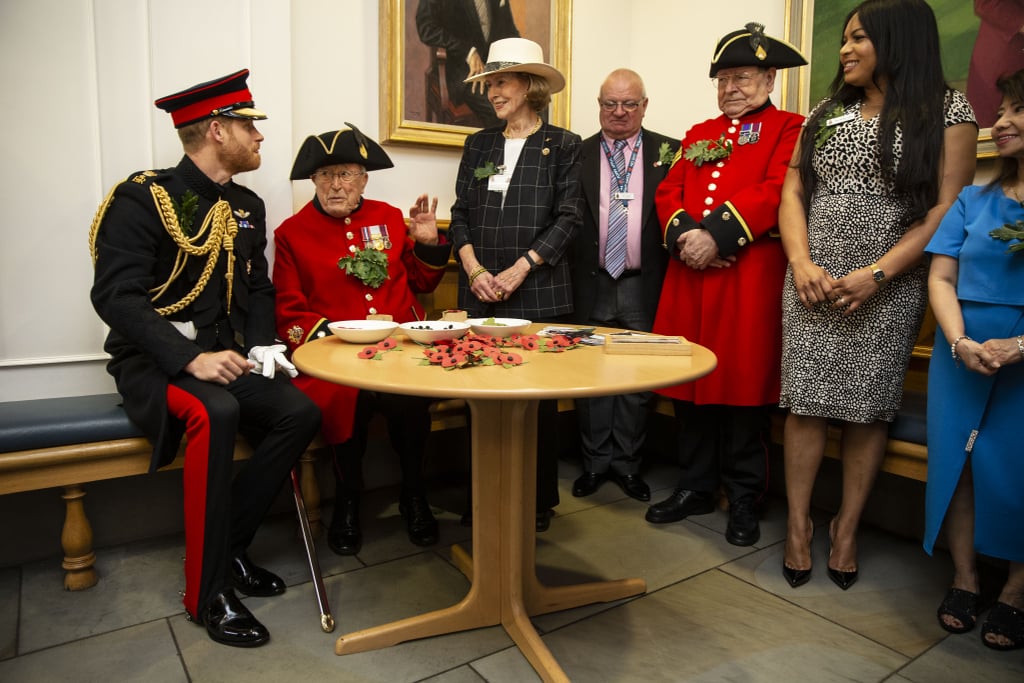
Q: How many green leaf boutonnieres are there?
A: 7